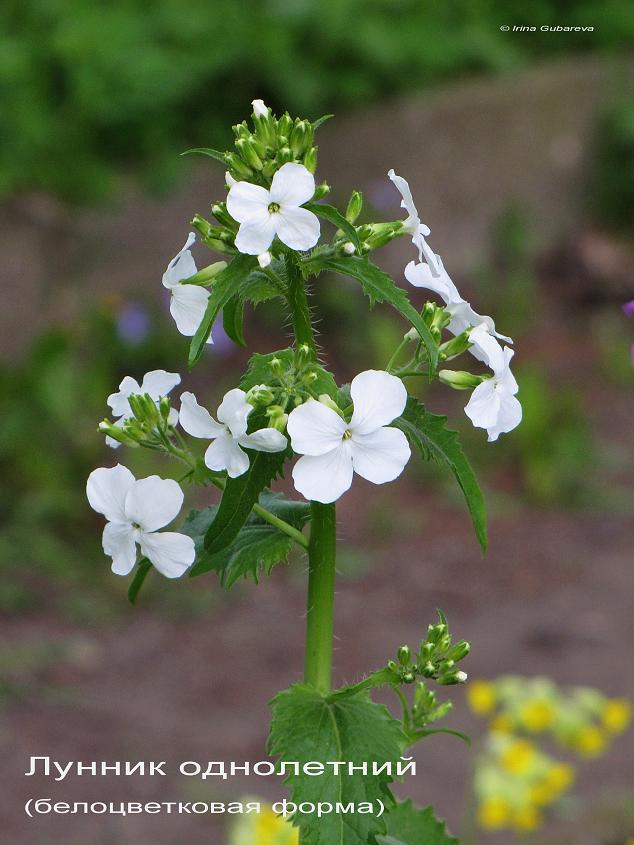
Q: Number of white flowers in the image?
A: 9